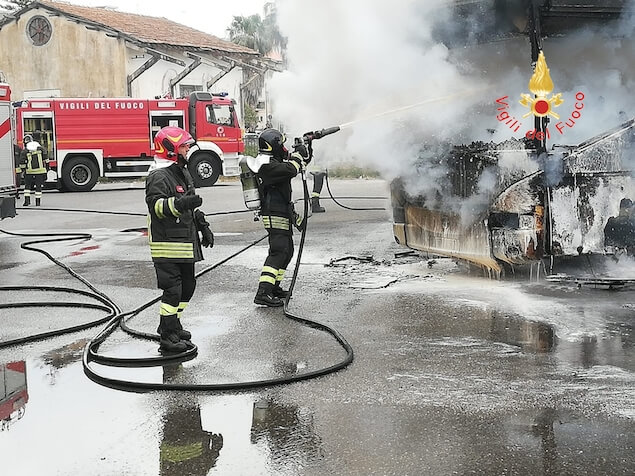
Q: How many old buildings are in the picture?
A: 1